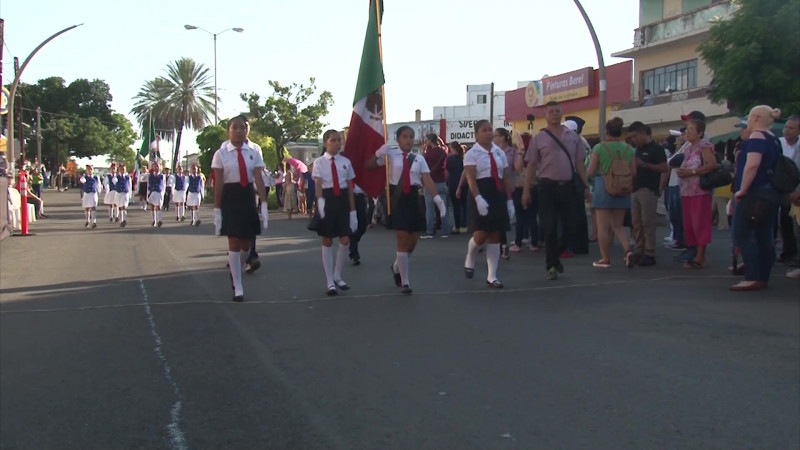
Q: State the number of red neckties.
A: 4